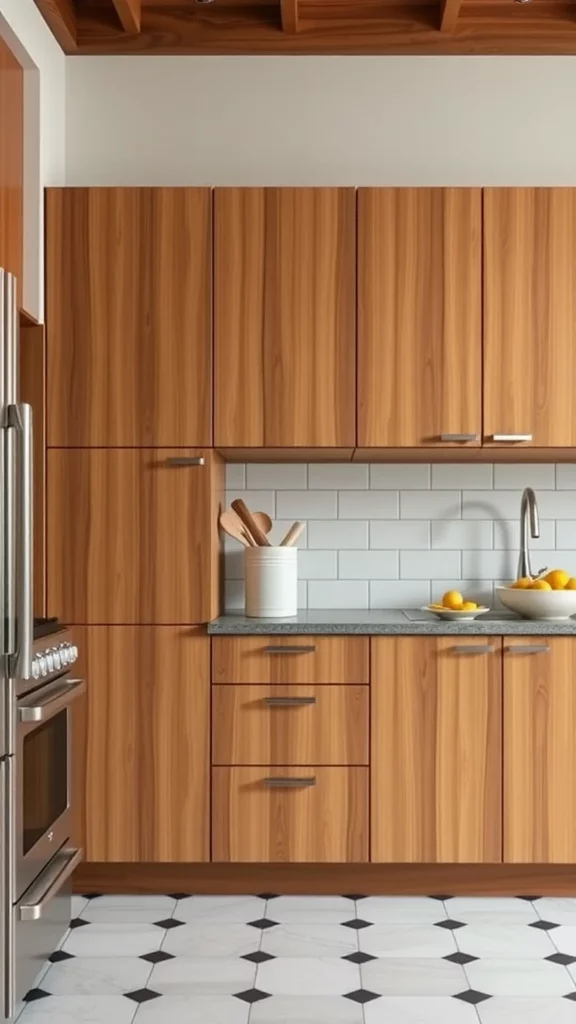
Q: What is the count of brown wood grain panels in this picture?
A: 11